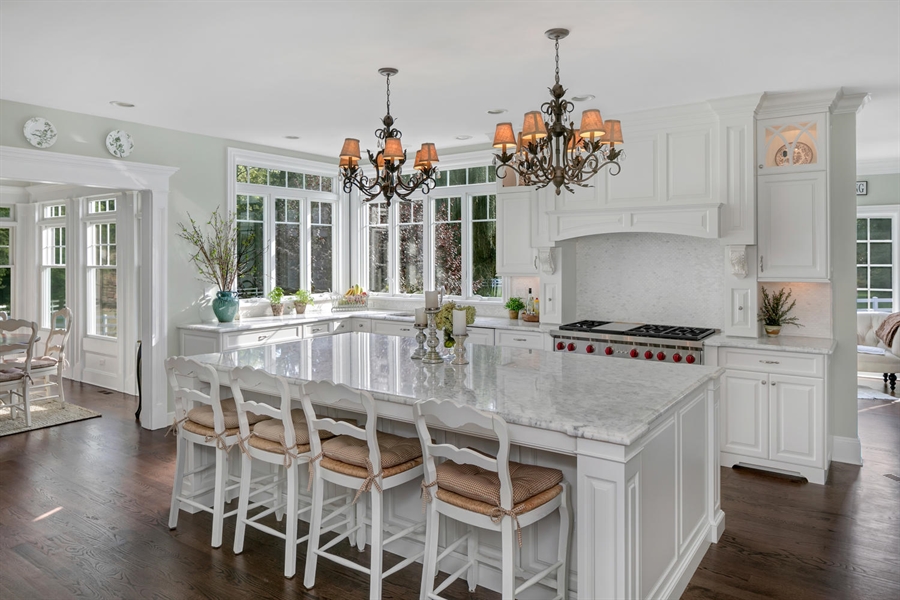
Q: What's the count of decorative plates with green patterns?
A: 2